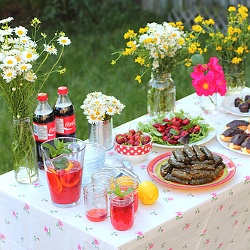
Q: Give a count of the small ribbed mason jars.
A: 4